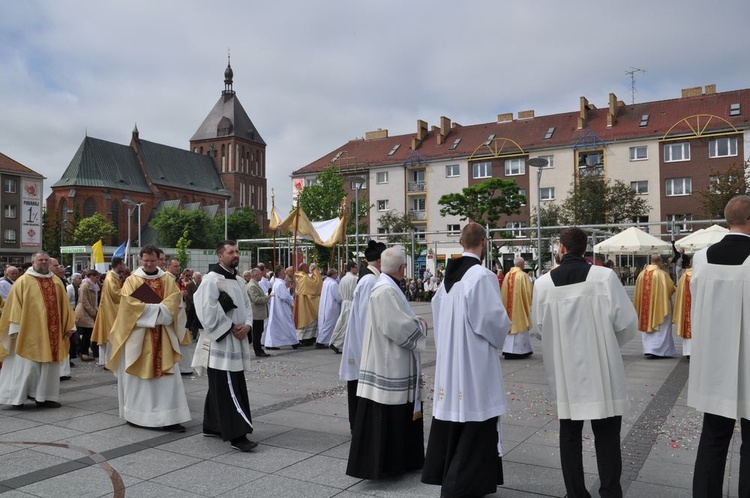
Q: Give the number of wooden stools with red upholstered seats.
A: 0